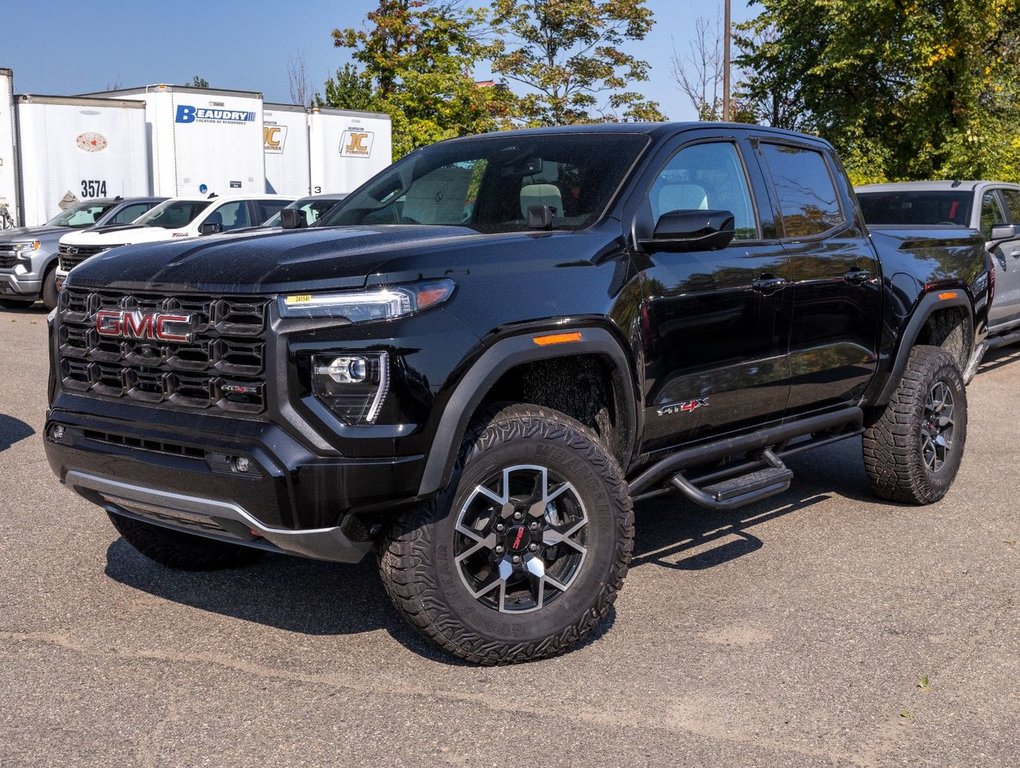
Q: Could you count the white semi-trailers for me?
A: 5